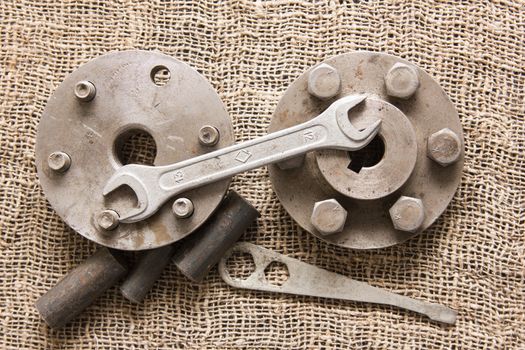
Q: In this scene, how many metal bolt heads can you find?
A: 11